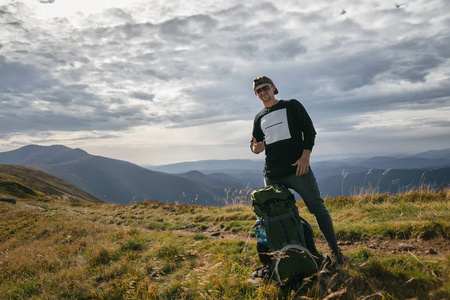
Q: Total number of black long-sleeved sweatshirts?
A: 1